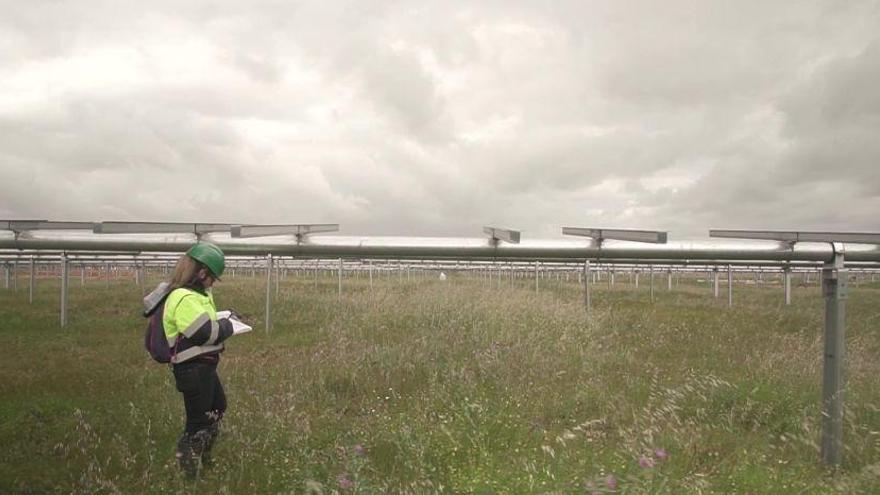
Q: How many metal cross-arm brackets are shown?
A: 6